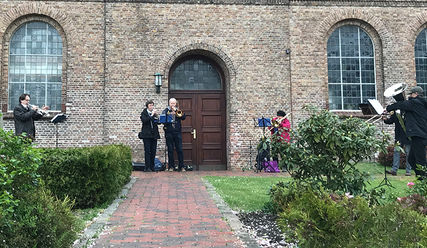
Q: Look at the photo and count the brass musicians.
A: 6